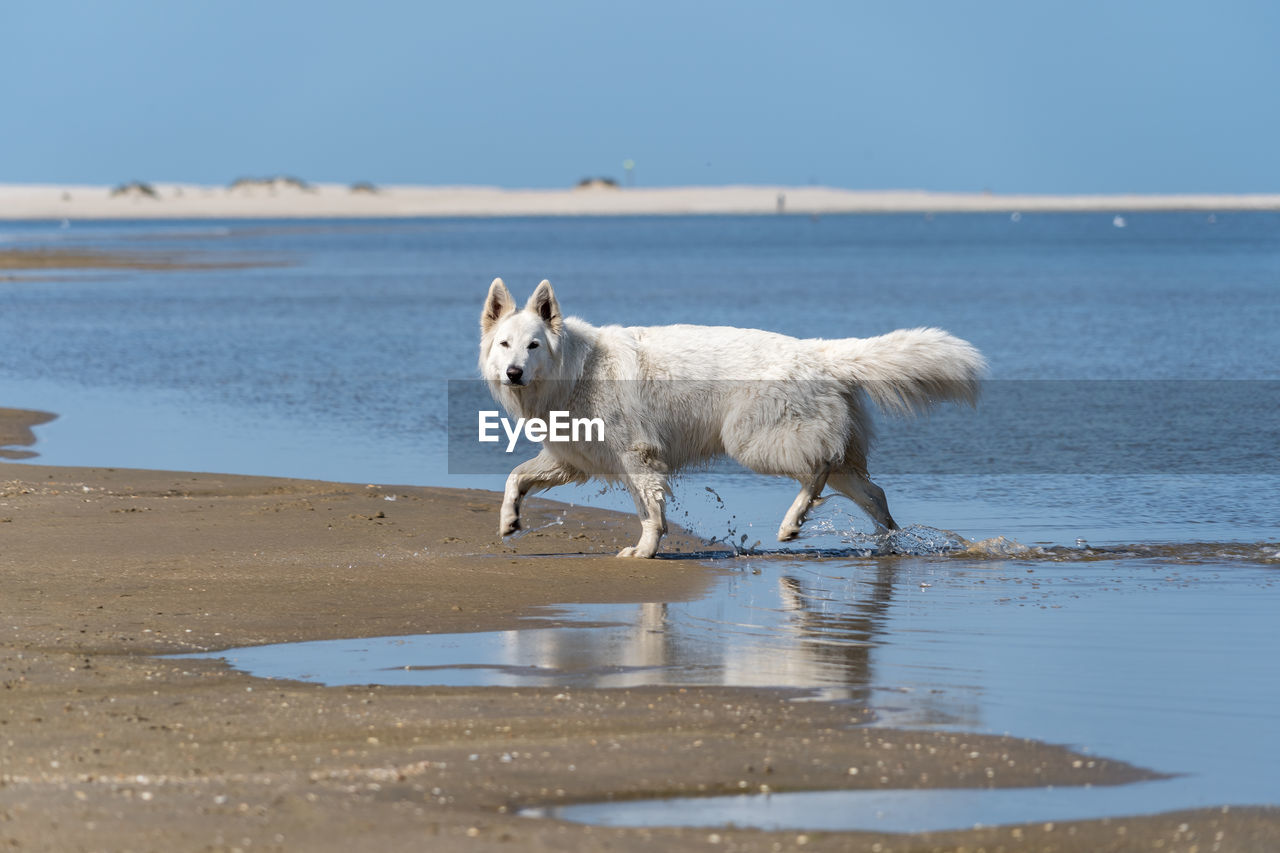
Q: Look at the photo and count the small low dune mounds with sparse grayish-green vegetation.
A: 4